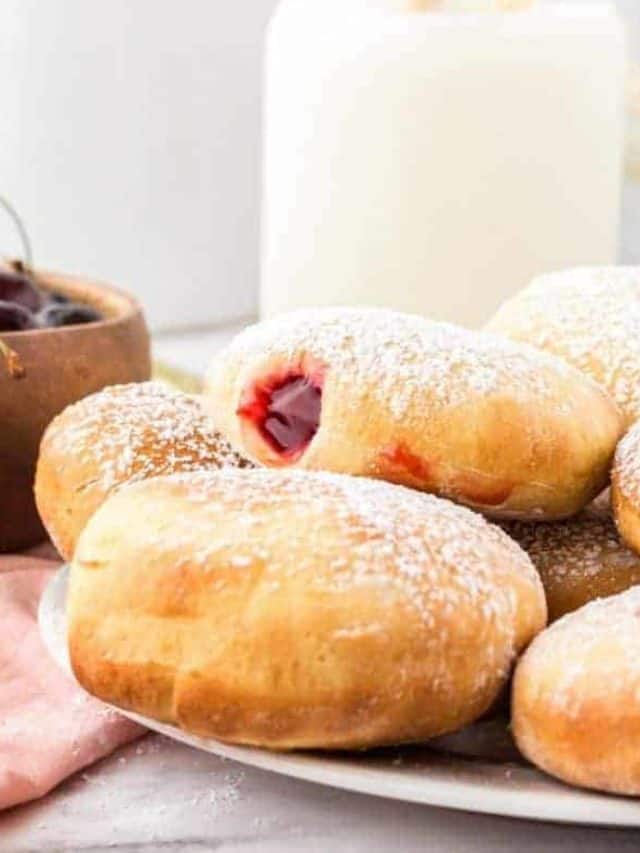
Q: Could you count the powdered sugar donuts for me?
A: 7